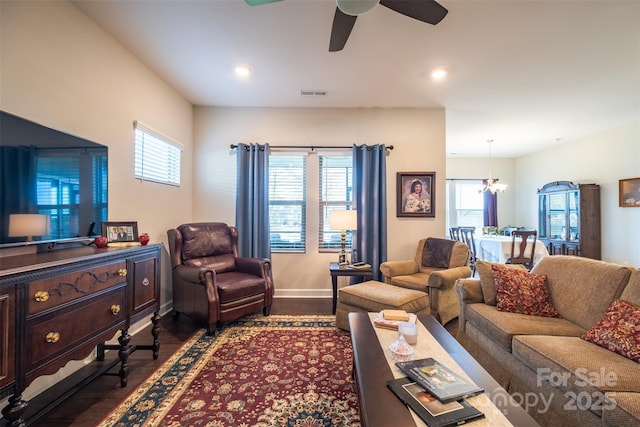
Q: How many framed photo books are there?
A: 2